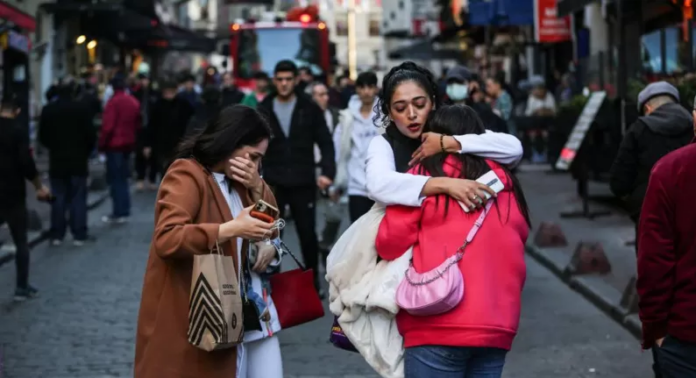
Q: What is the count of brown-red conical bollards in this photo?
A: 3